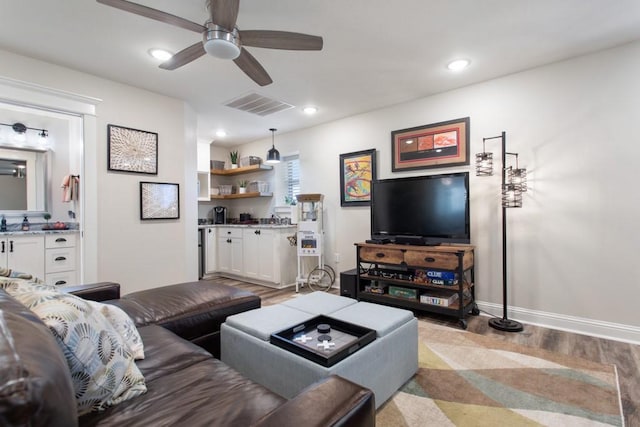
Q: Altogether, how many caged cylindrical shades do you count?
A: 3